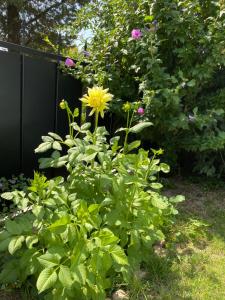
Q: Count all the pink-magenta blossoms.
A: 3